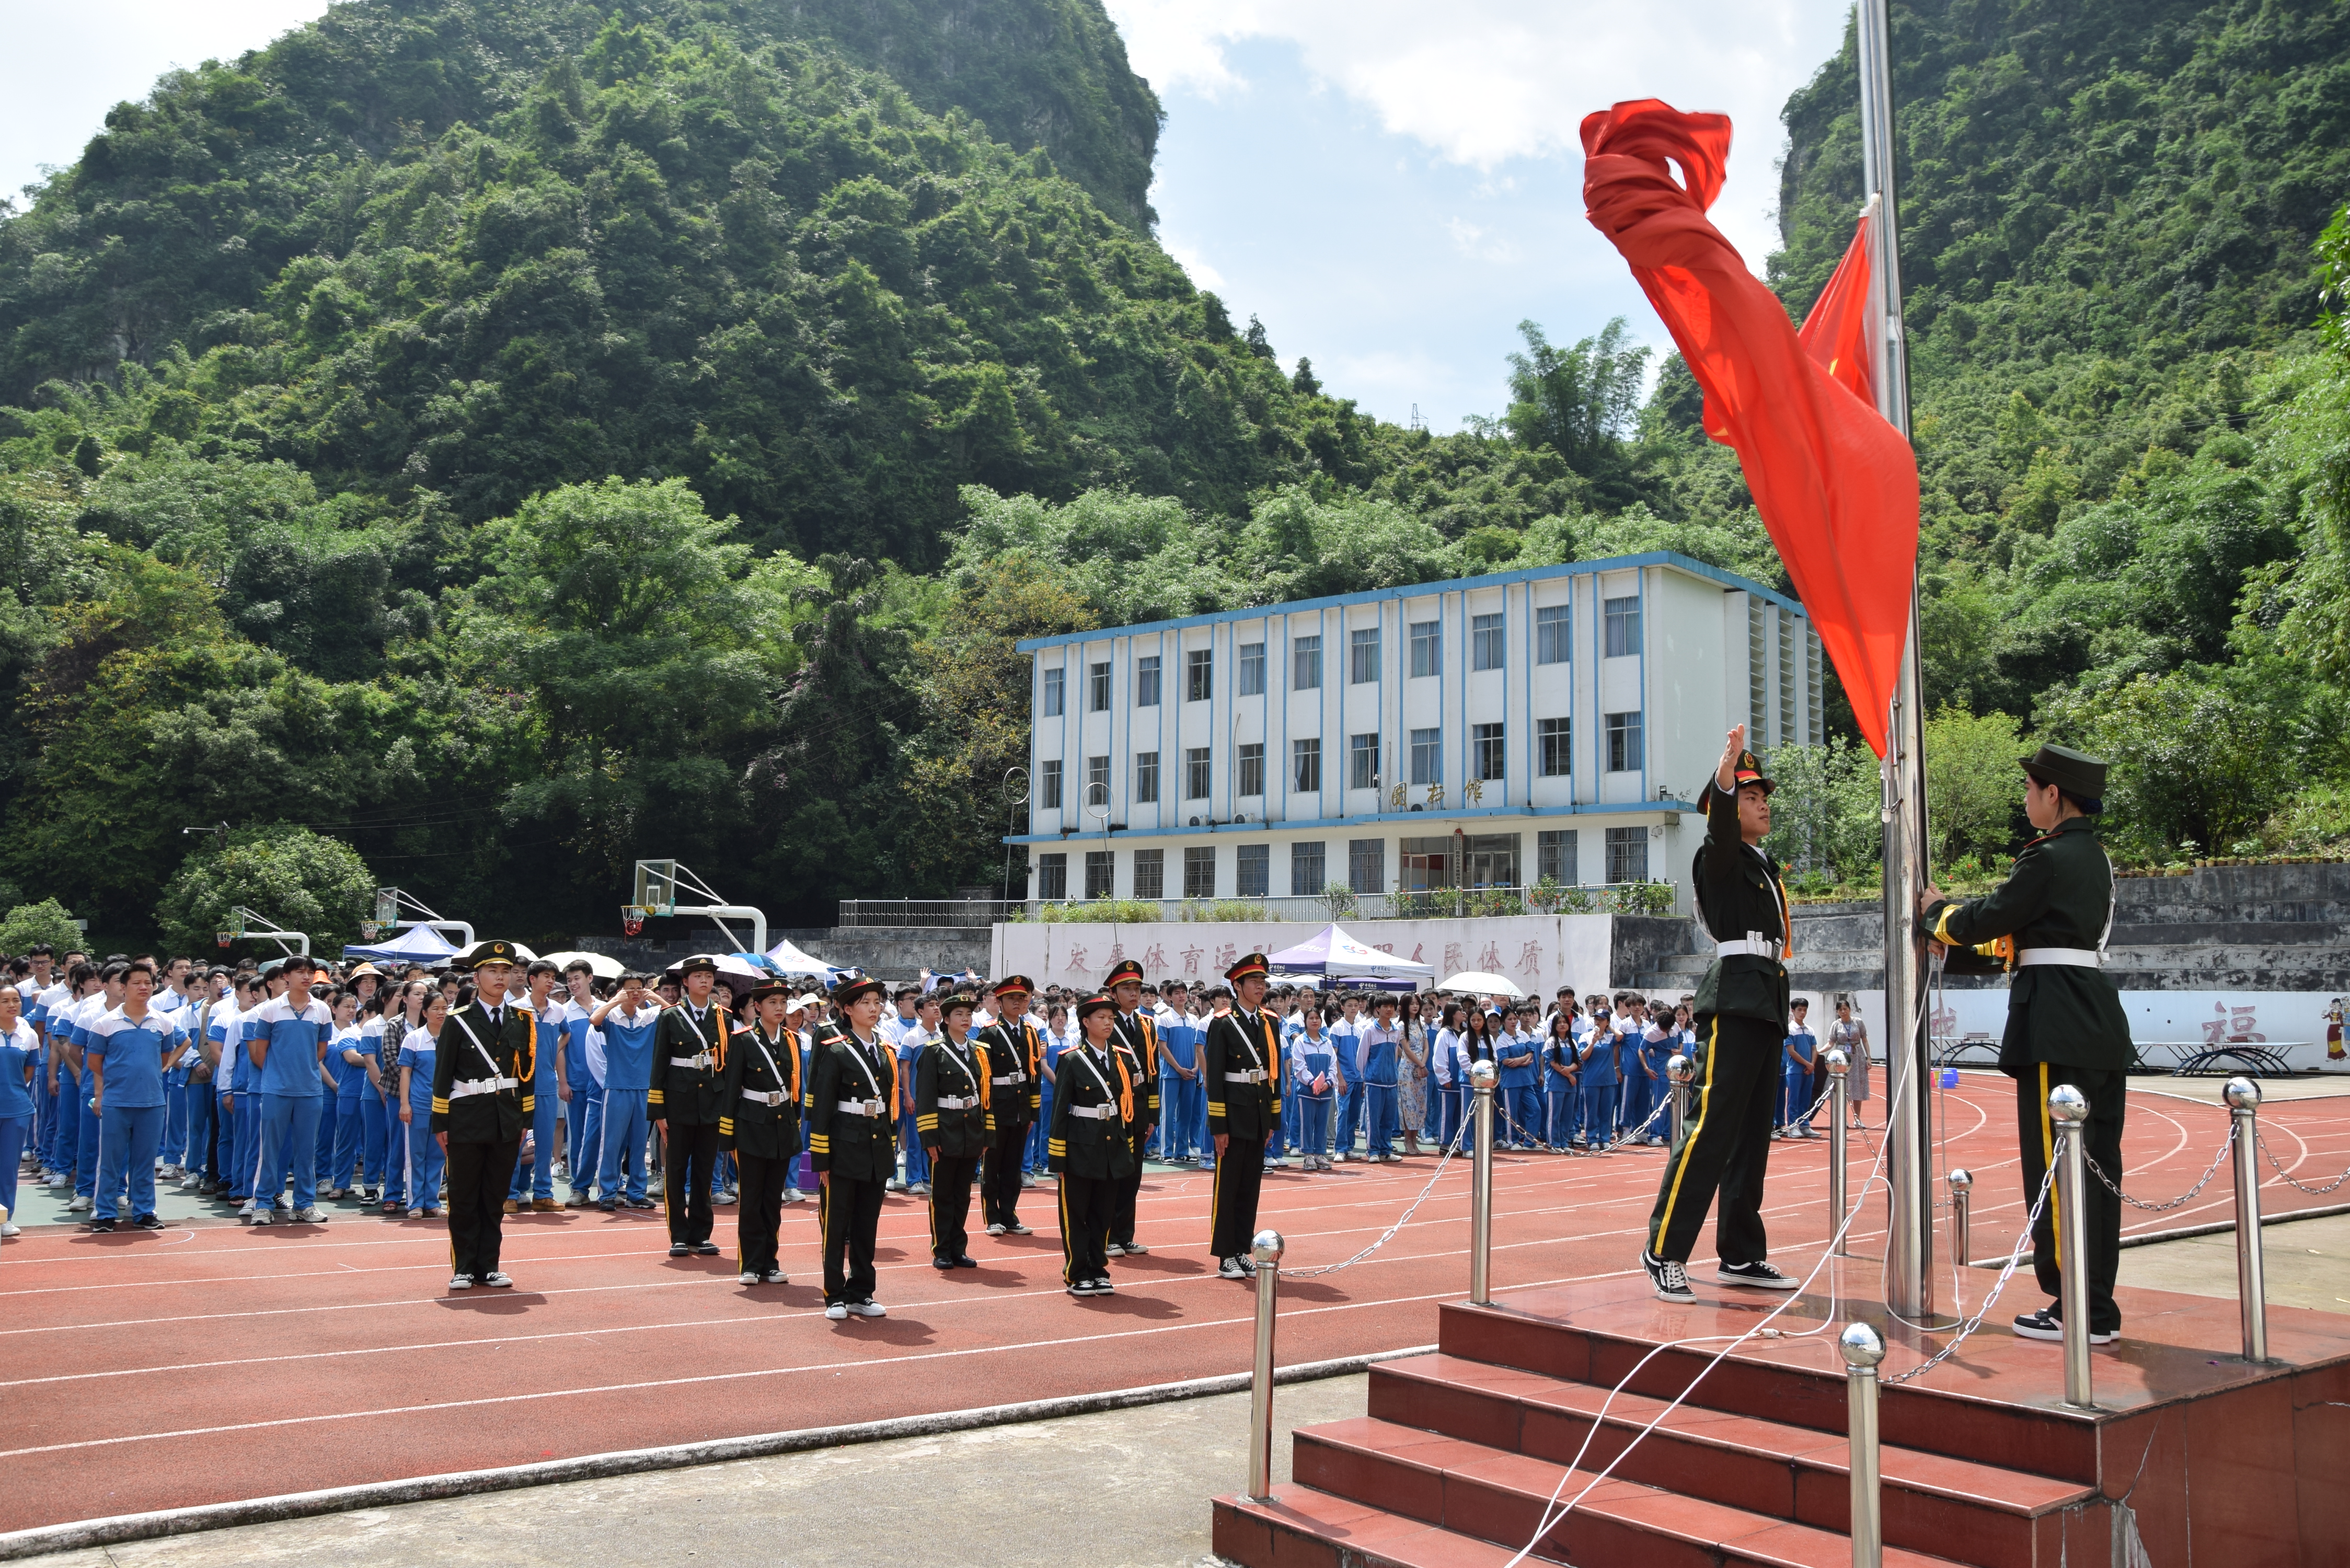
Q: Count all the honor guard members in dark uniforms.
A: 12